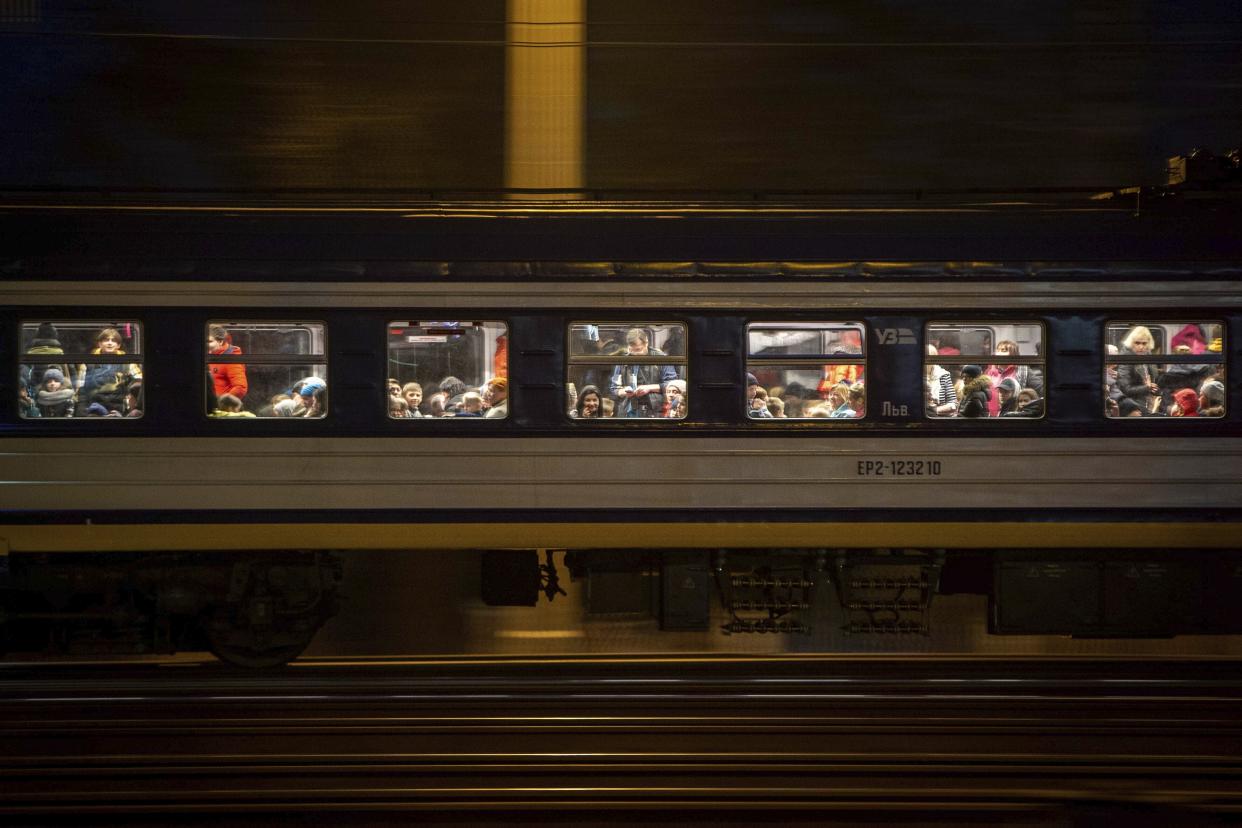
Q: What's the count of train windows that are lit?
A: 7